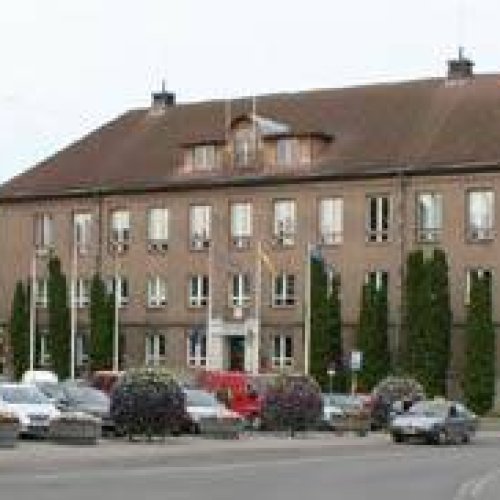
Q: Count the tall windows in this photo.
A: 11